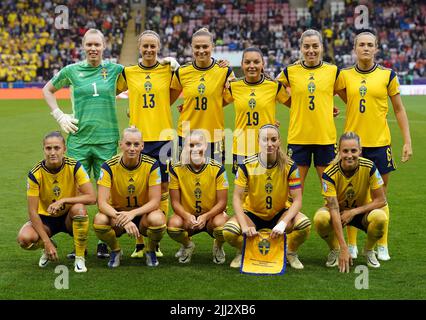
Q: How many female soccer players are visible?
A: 11